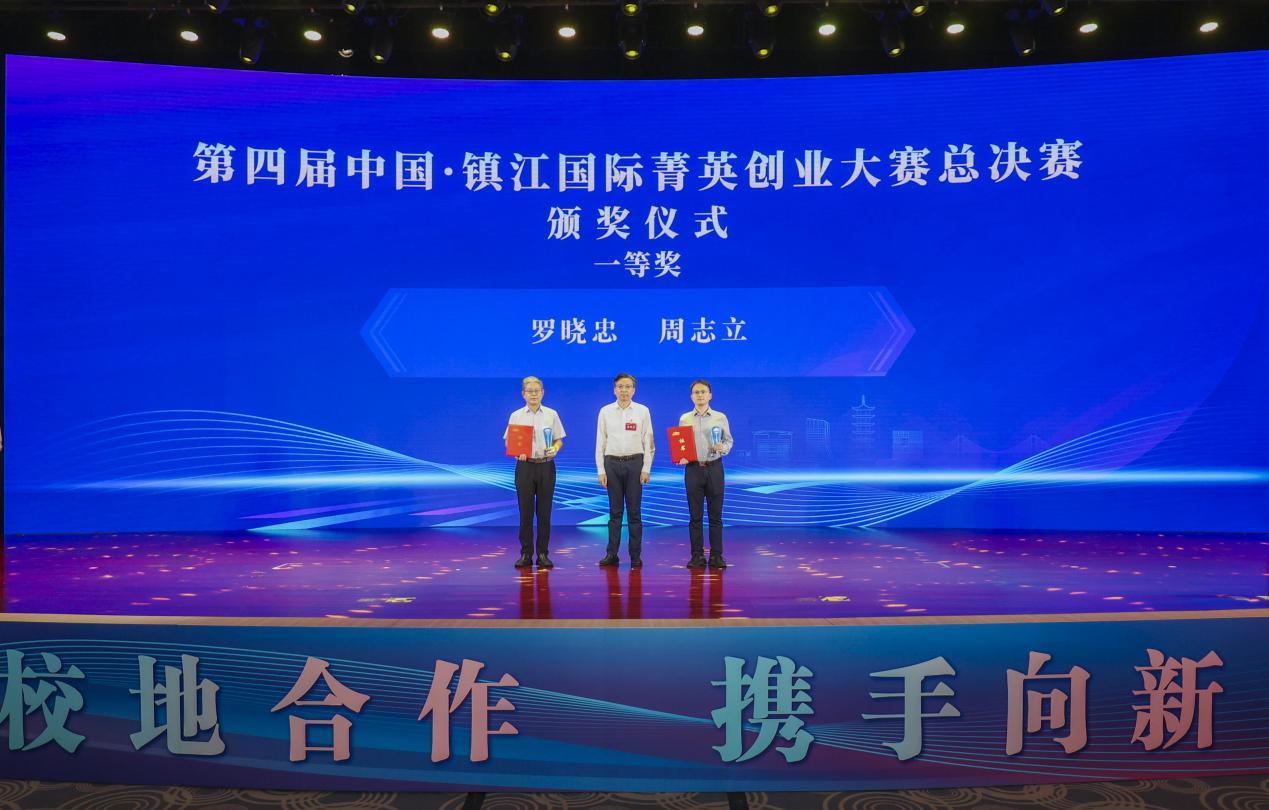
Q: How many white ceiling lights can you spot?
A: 10